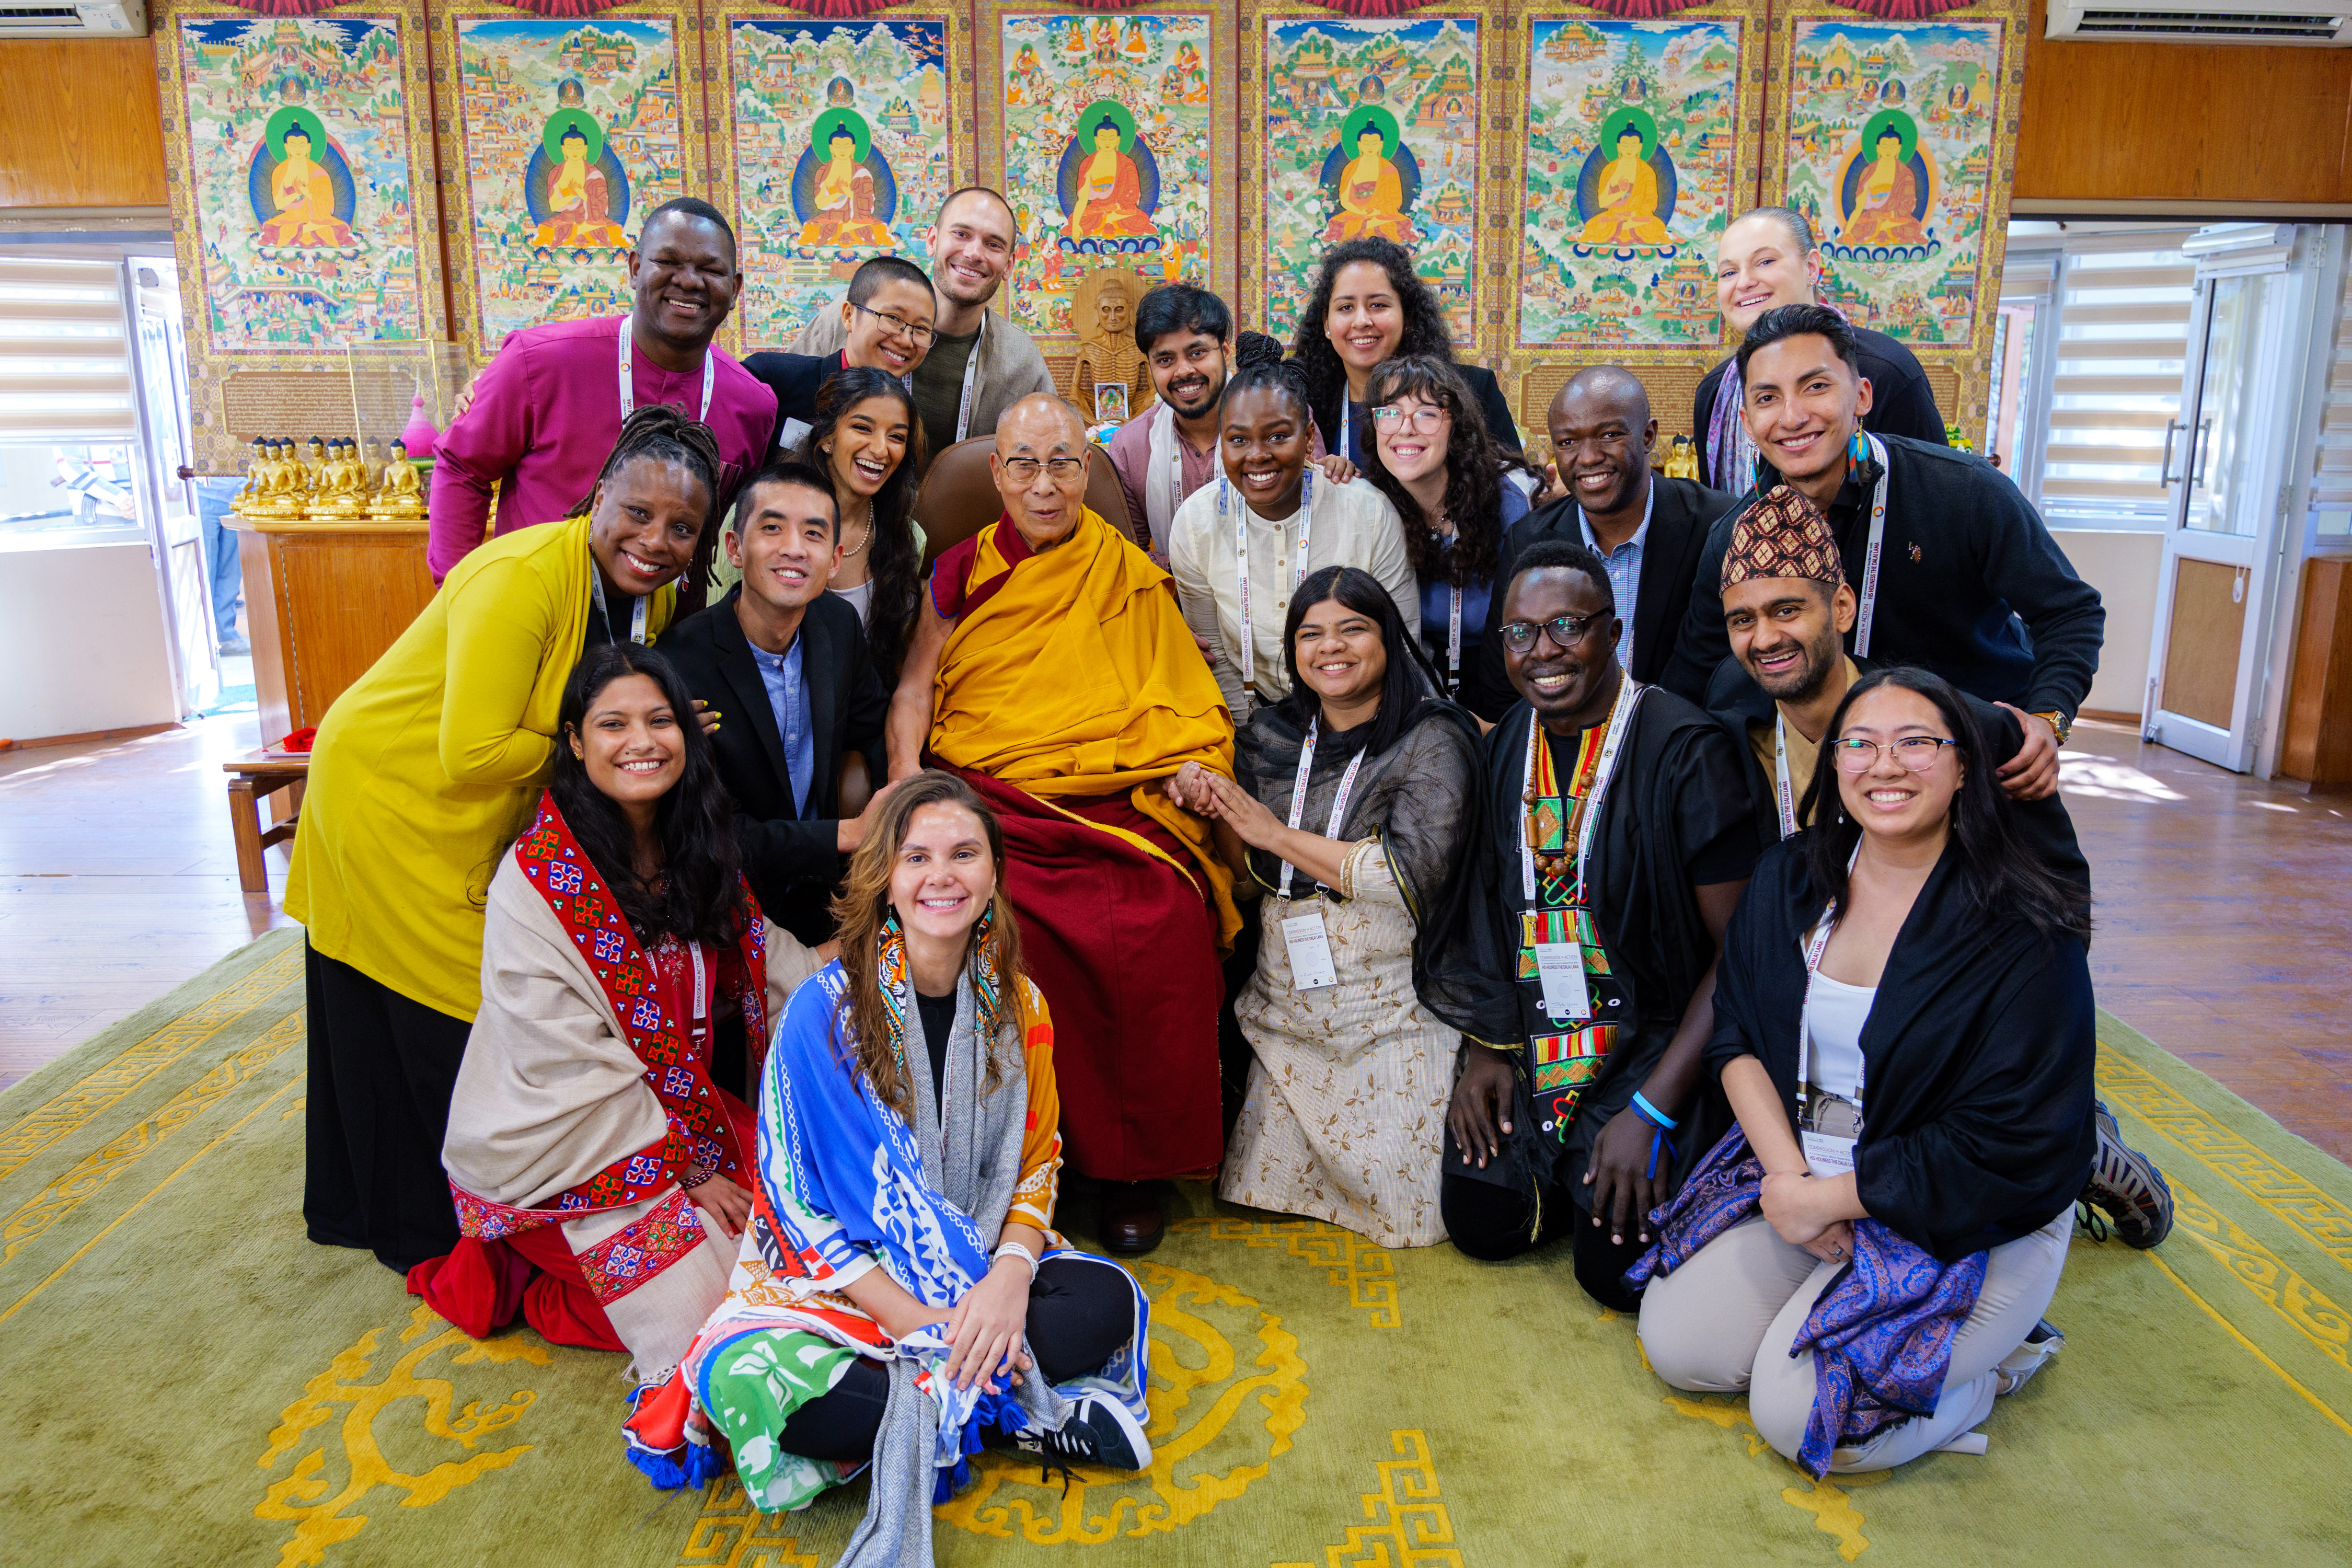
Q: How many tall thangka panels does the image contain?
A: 7